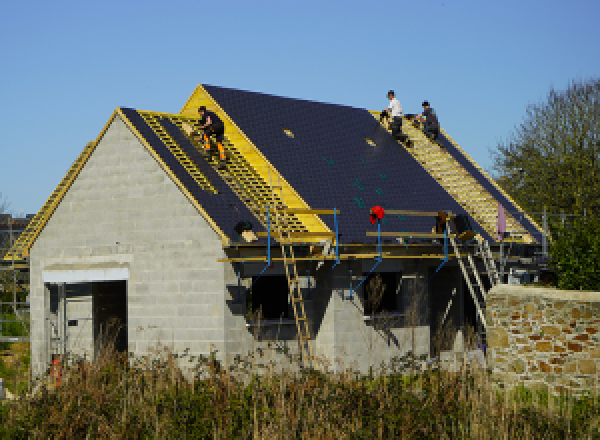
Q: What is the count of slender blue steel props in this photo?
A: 4